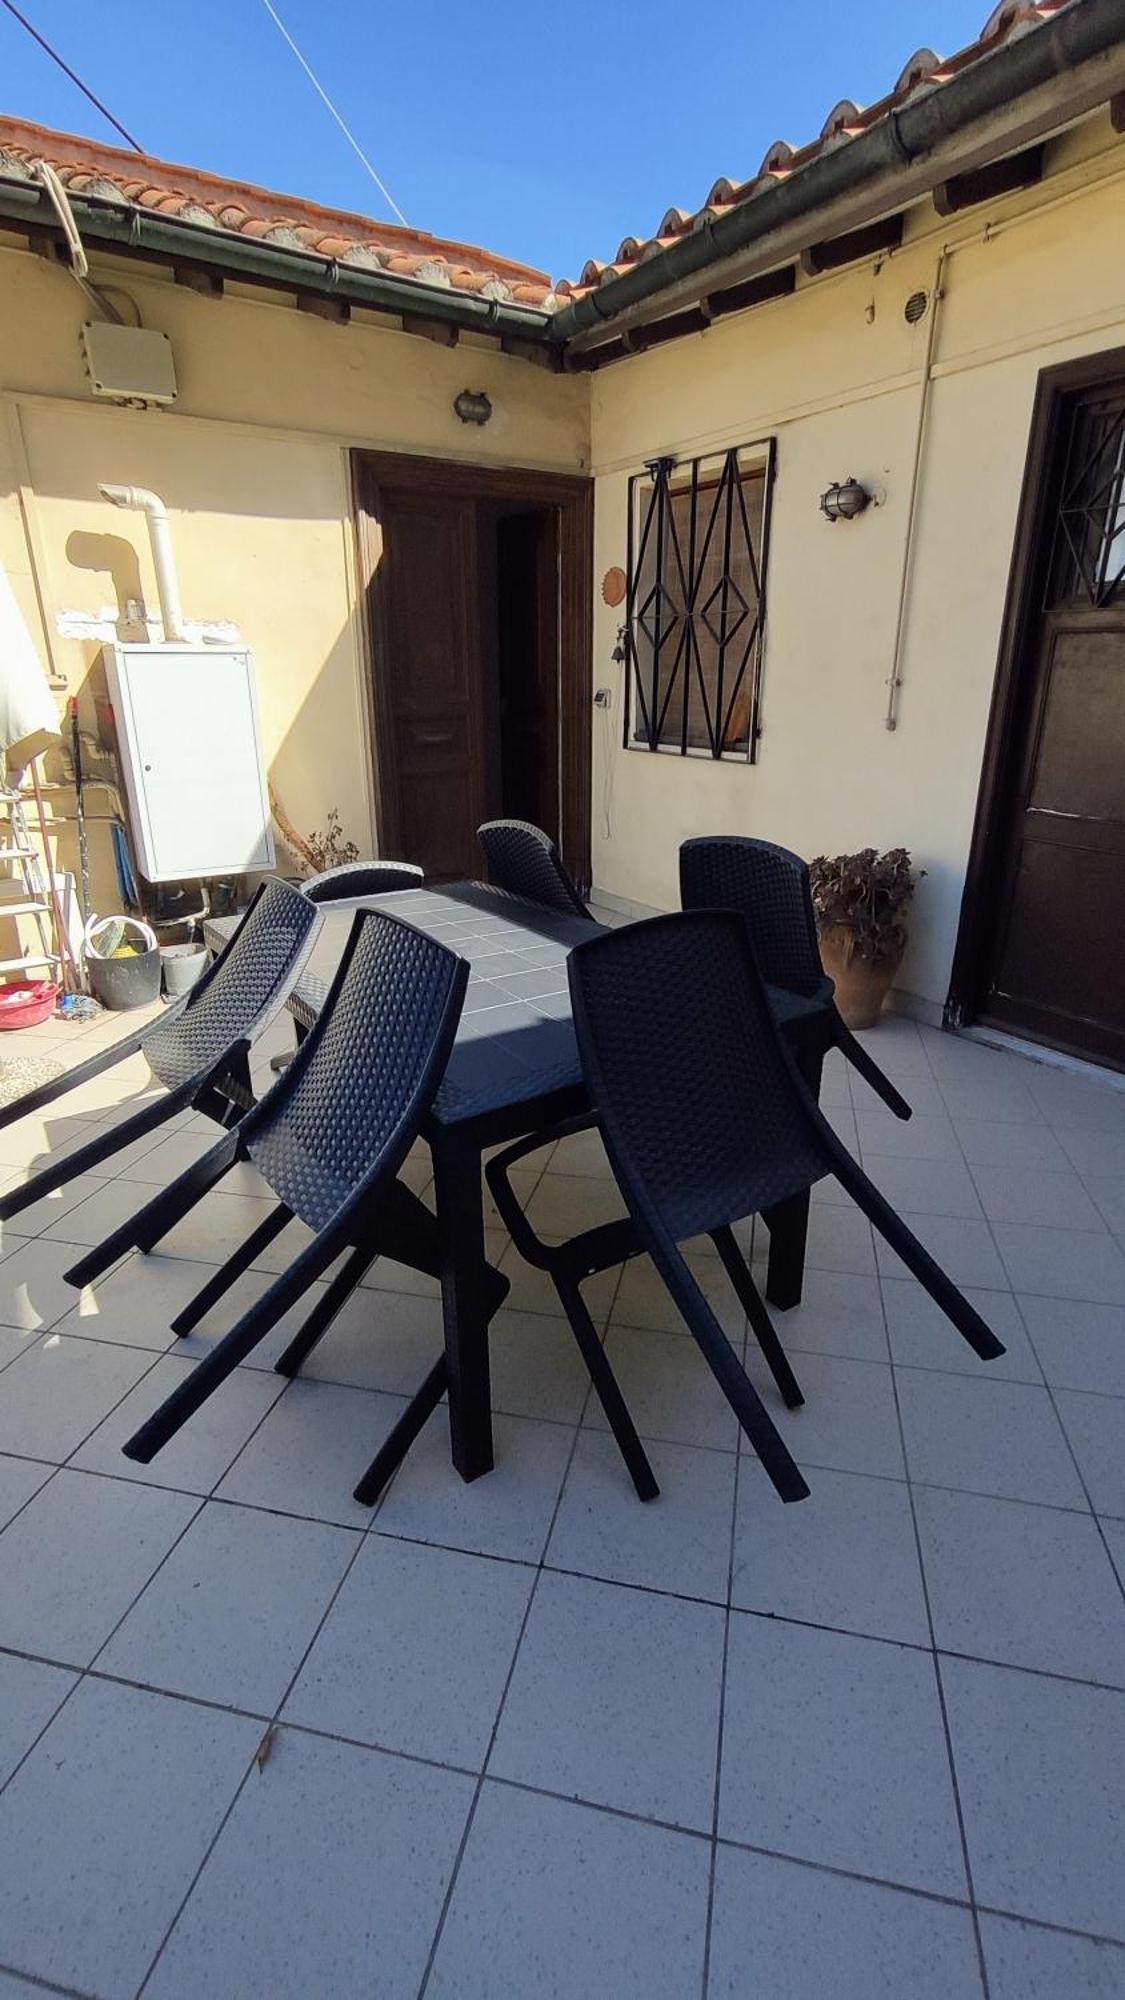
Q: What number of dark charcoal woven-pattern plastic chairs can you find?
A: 6